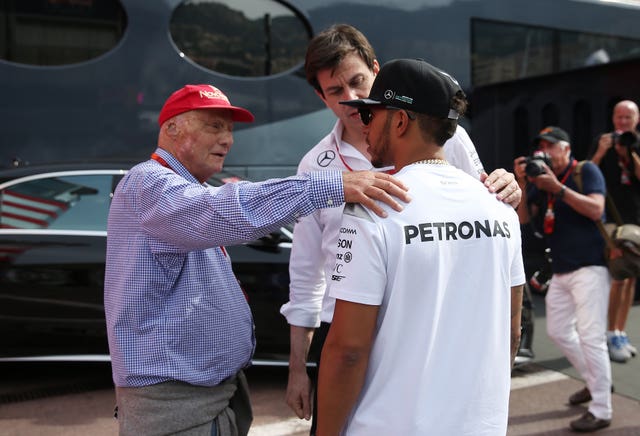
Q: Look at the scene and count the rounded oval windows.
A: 2